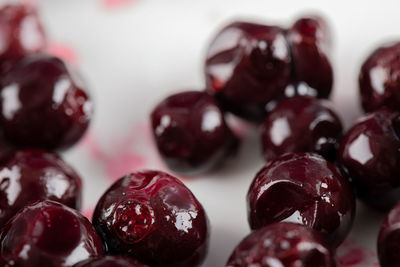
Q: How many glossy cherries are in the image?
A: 15